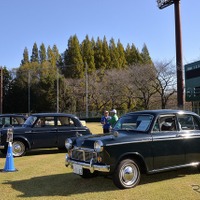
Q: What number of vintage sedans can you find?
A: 3